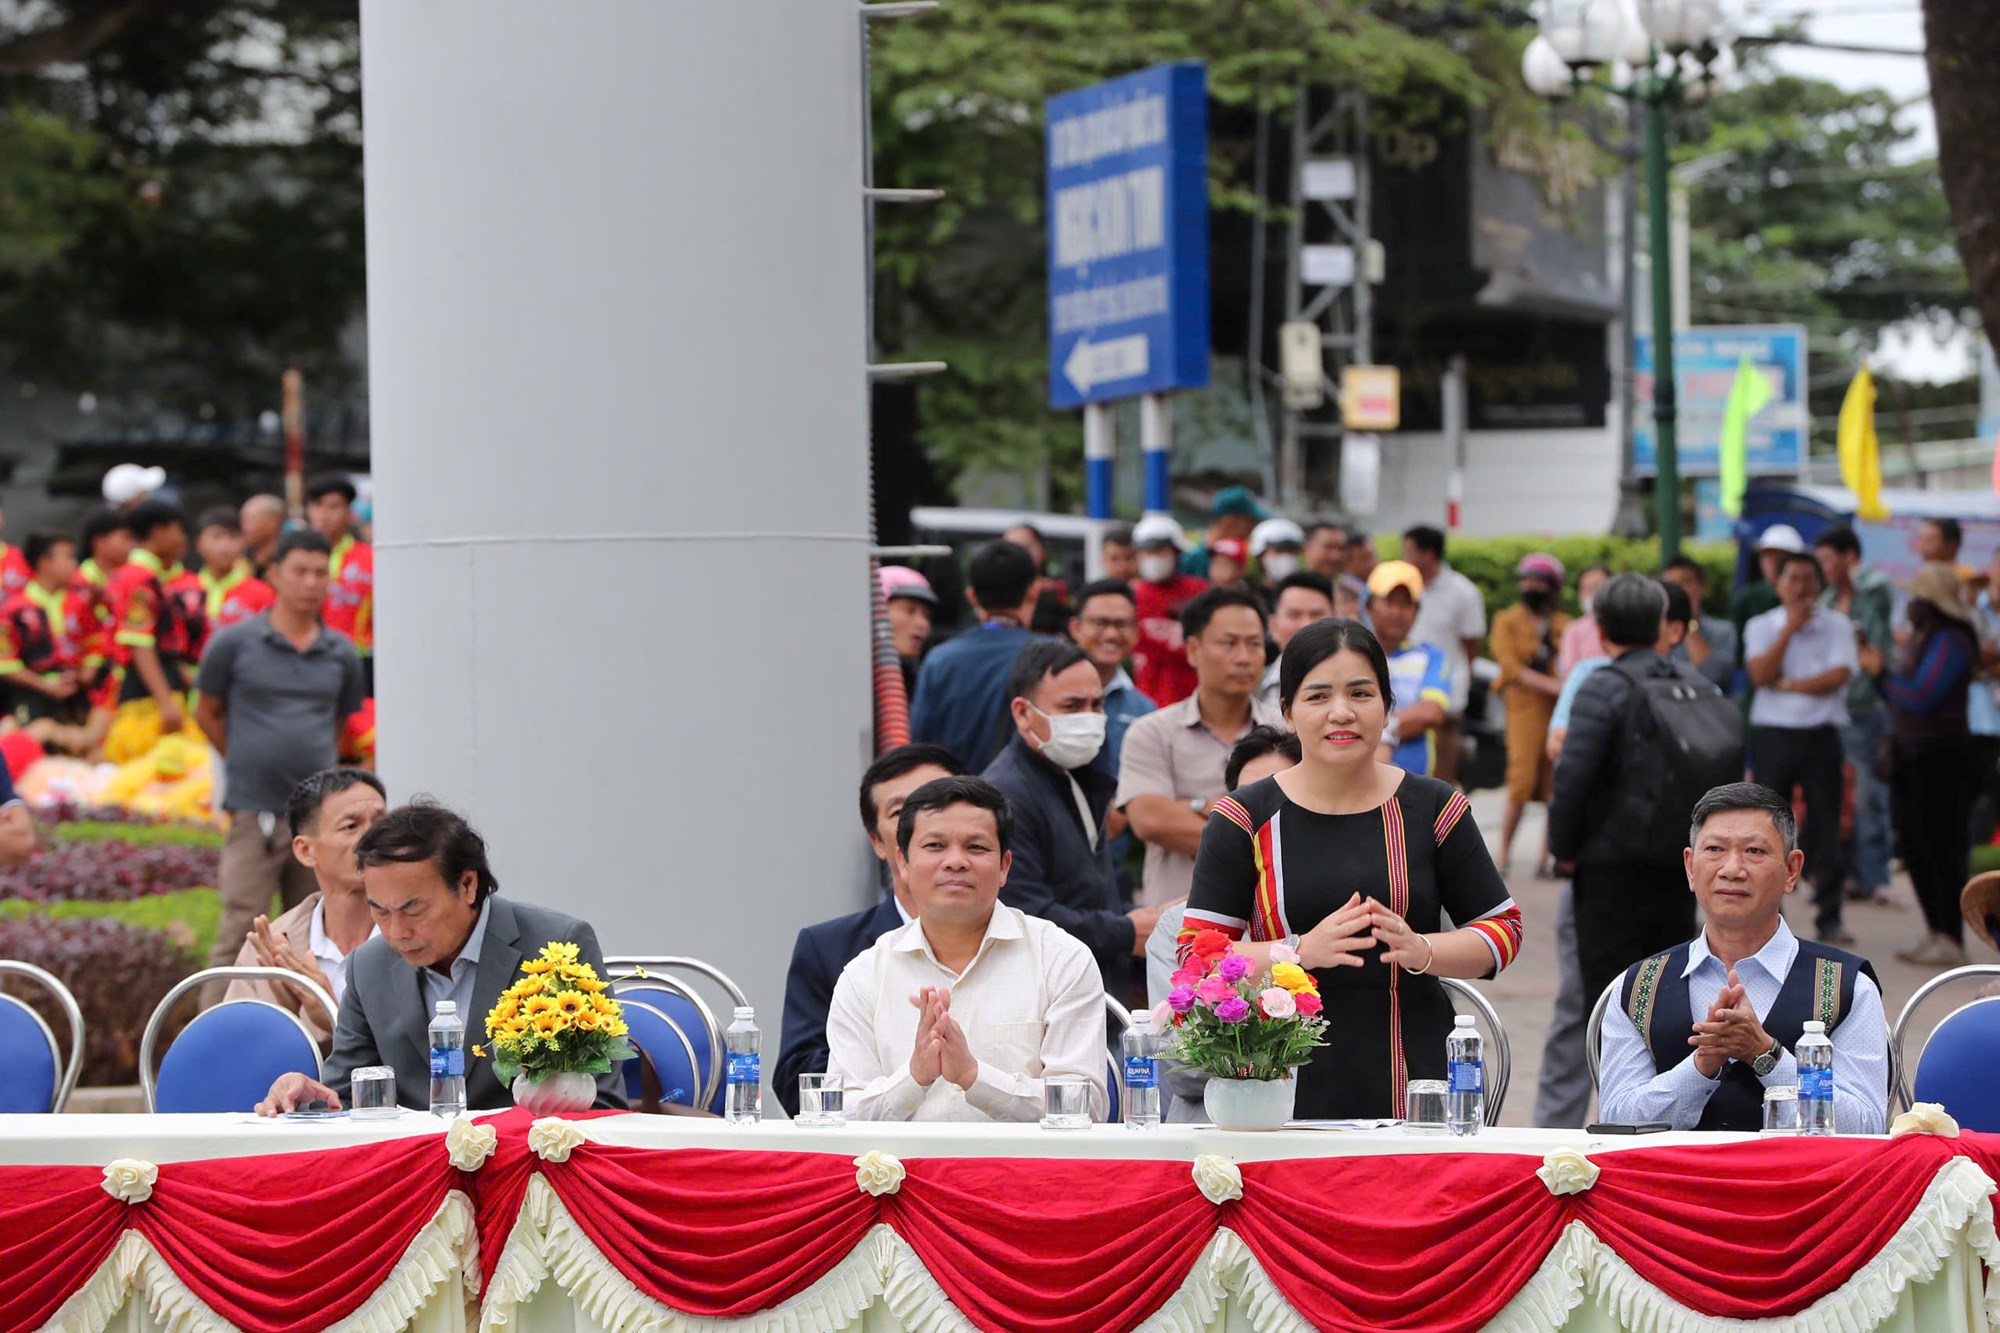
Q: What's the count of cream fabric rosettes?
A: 7